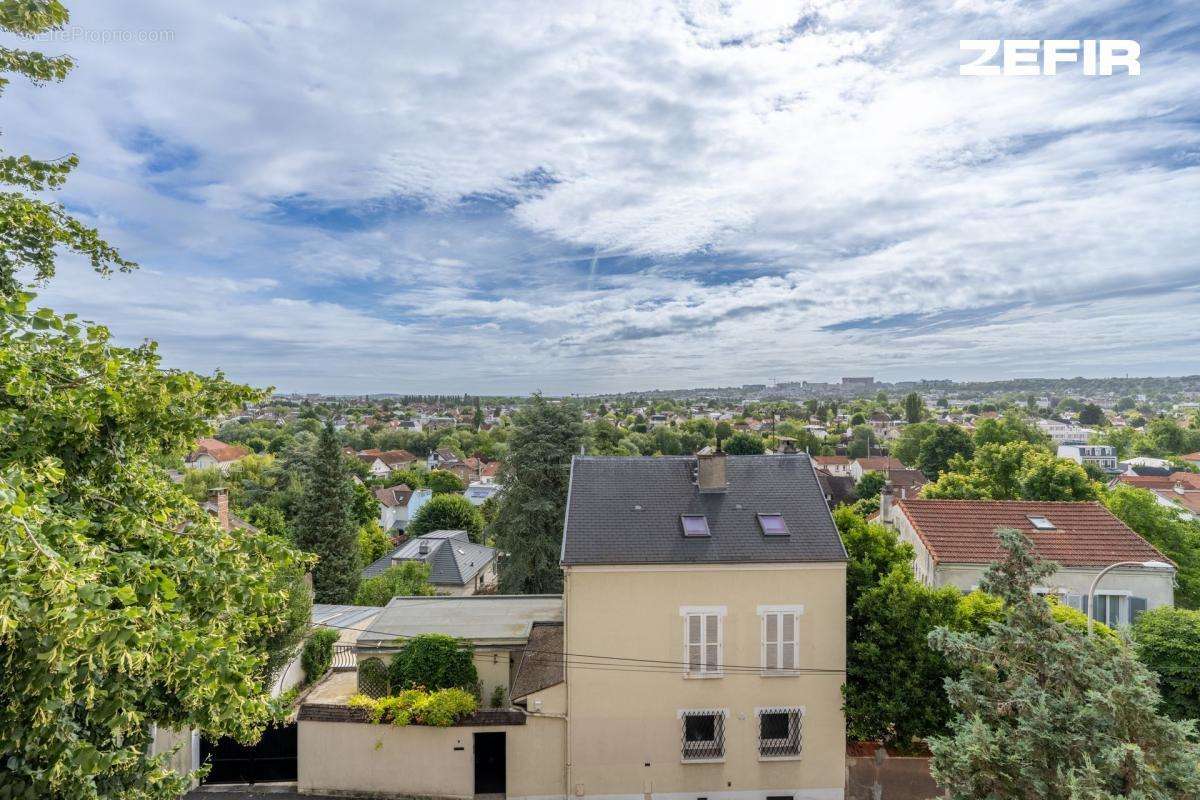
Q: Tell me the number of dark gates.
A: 2